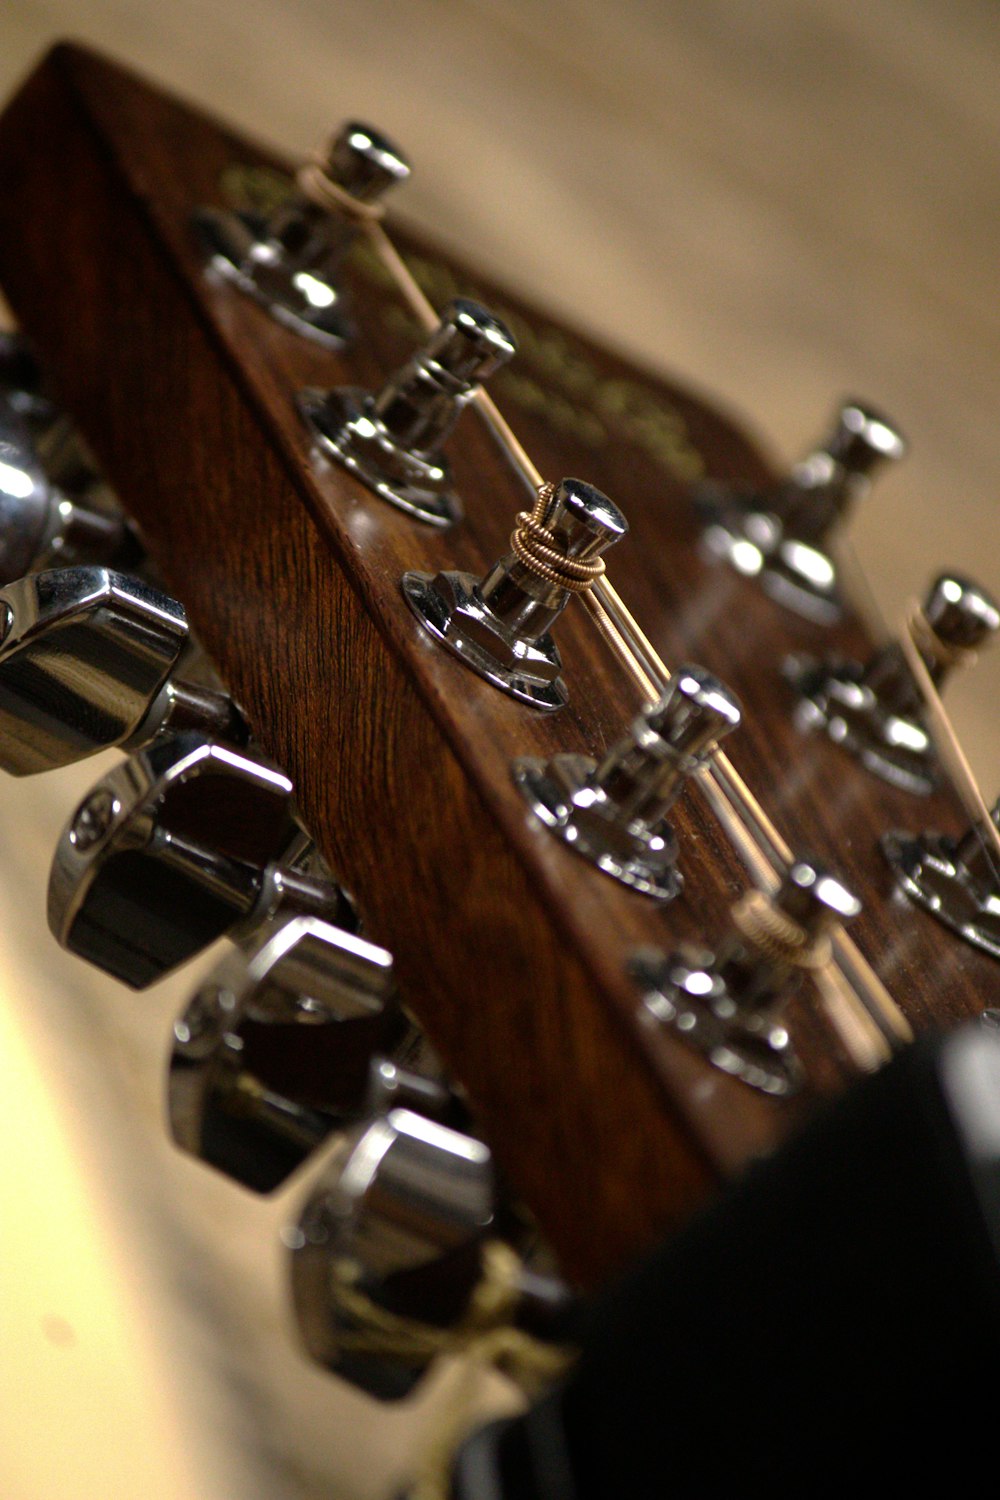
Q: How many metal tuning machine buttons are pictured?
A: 5